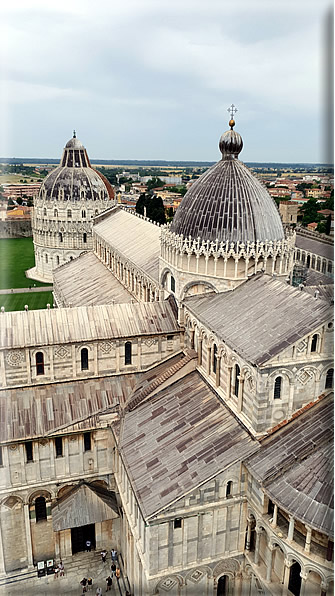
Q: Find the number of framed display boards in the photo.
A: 2